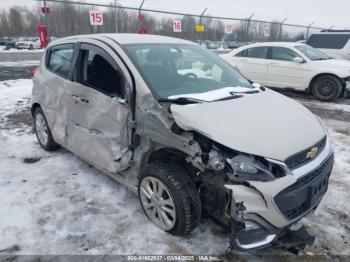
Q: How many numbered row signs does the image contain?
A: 4